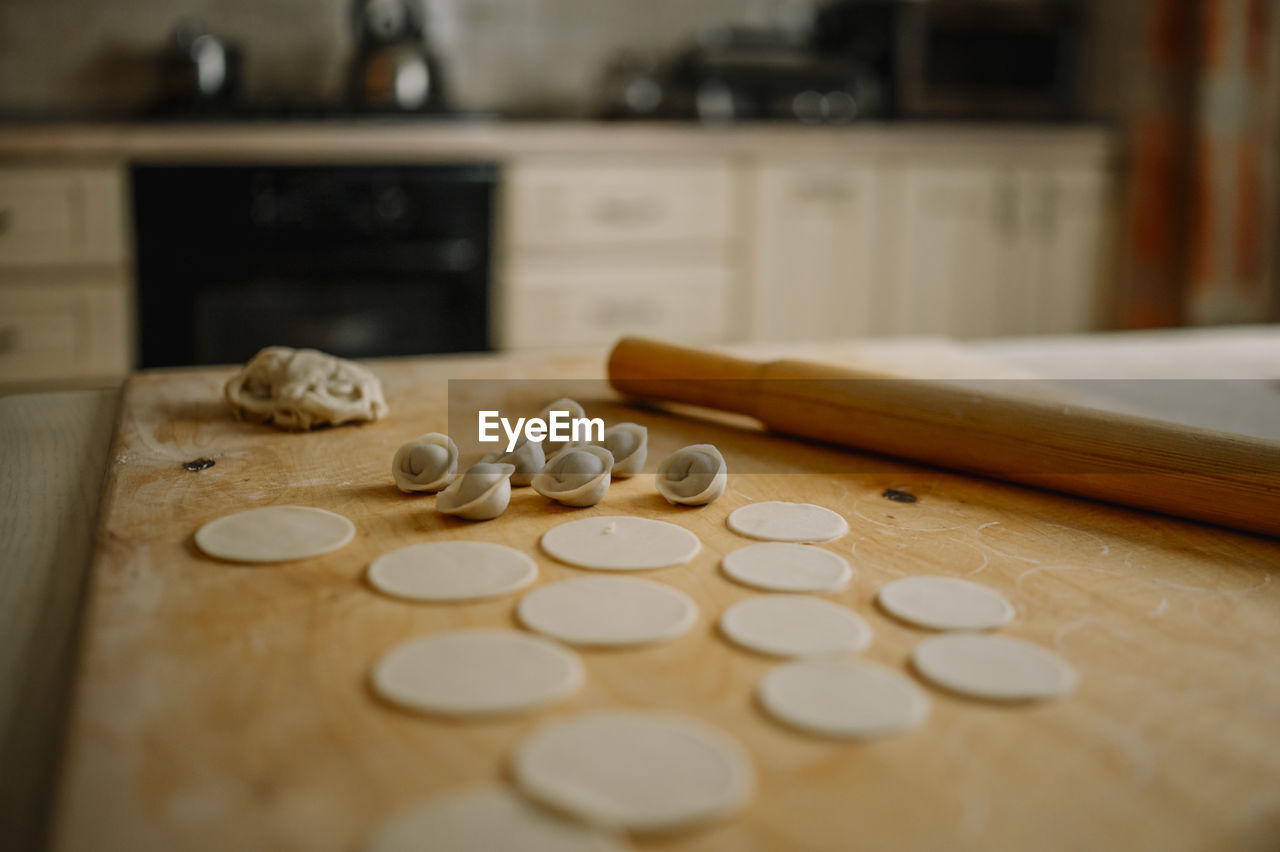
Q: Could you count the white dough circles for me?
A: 13